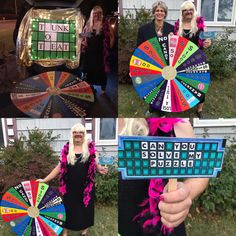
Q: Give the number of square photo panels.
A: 4